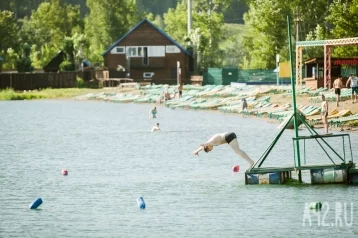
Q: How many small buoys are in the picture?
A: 5